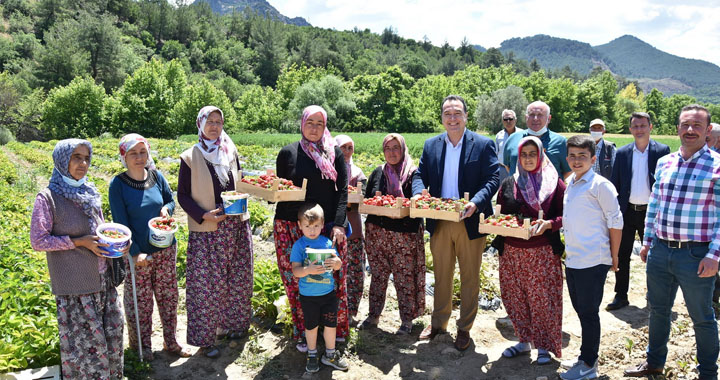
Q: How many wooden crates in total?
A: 5